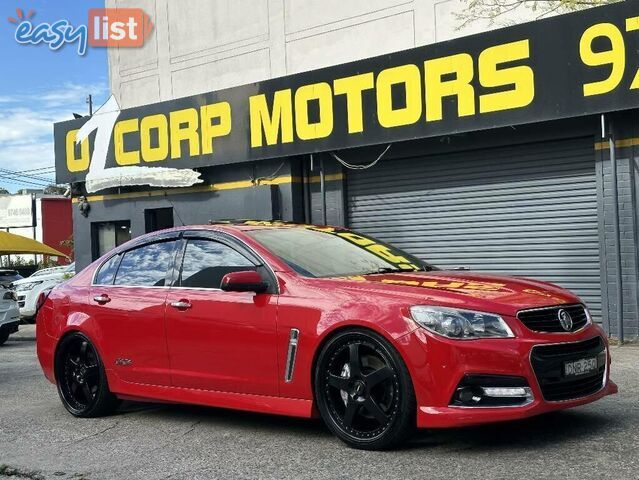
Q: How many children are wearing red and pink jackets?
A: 0